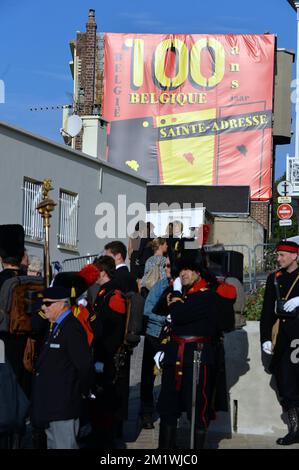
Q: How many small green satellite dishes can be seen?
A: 0